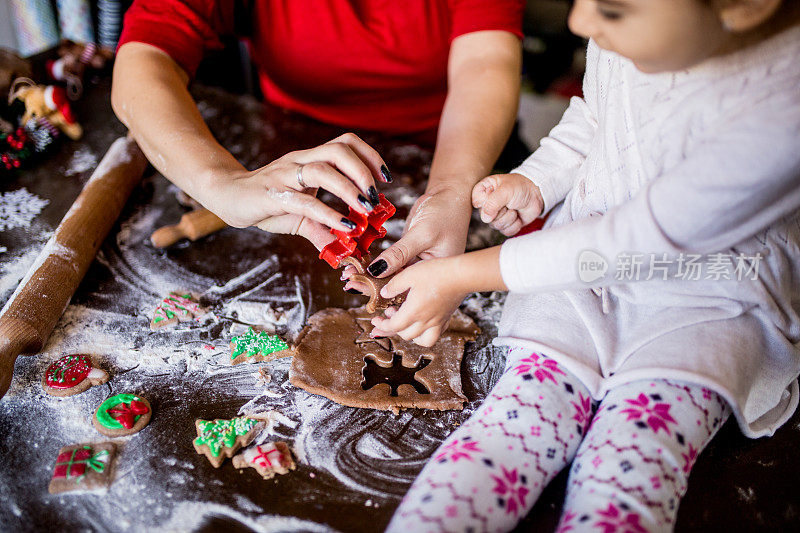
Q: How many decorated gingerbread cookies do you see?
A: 7